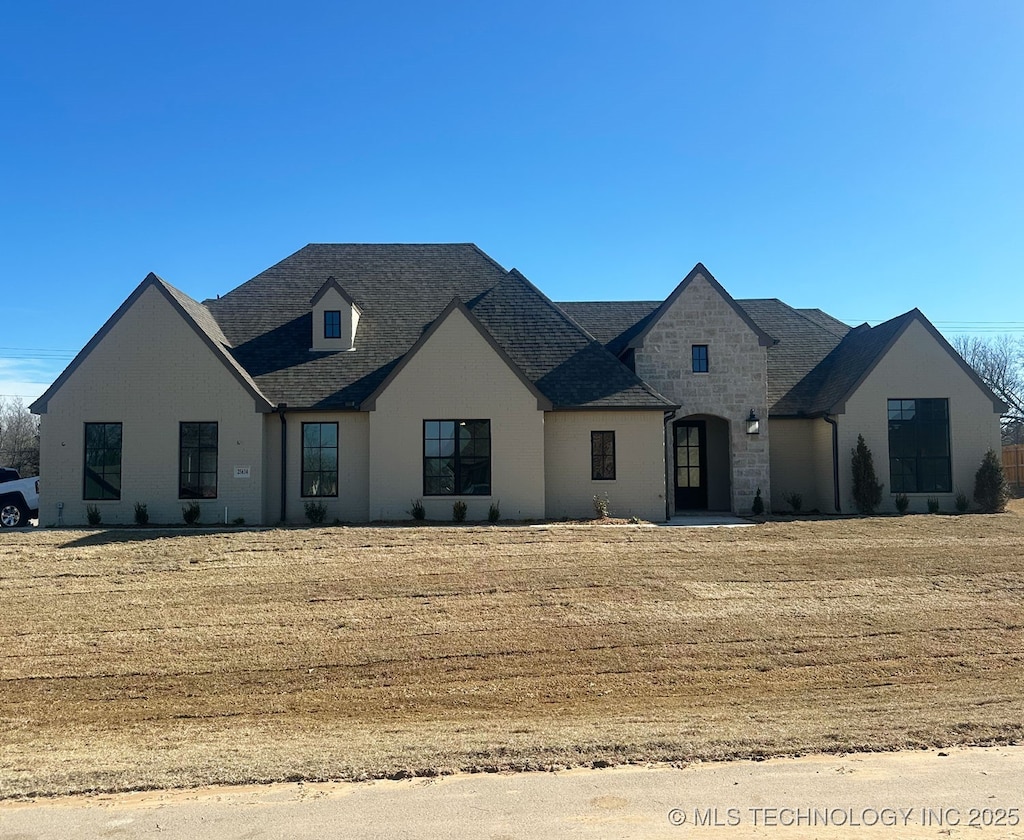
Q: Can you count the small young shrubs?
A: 13